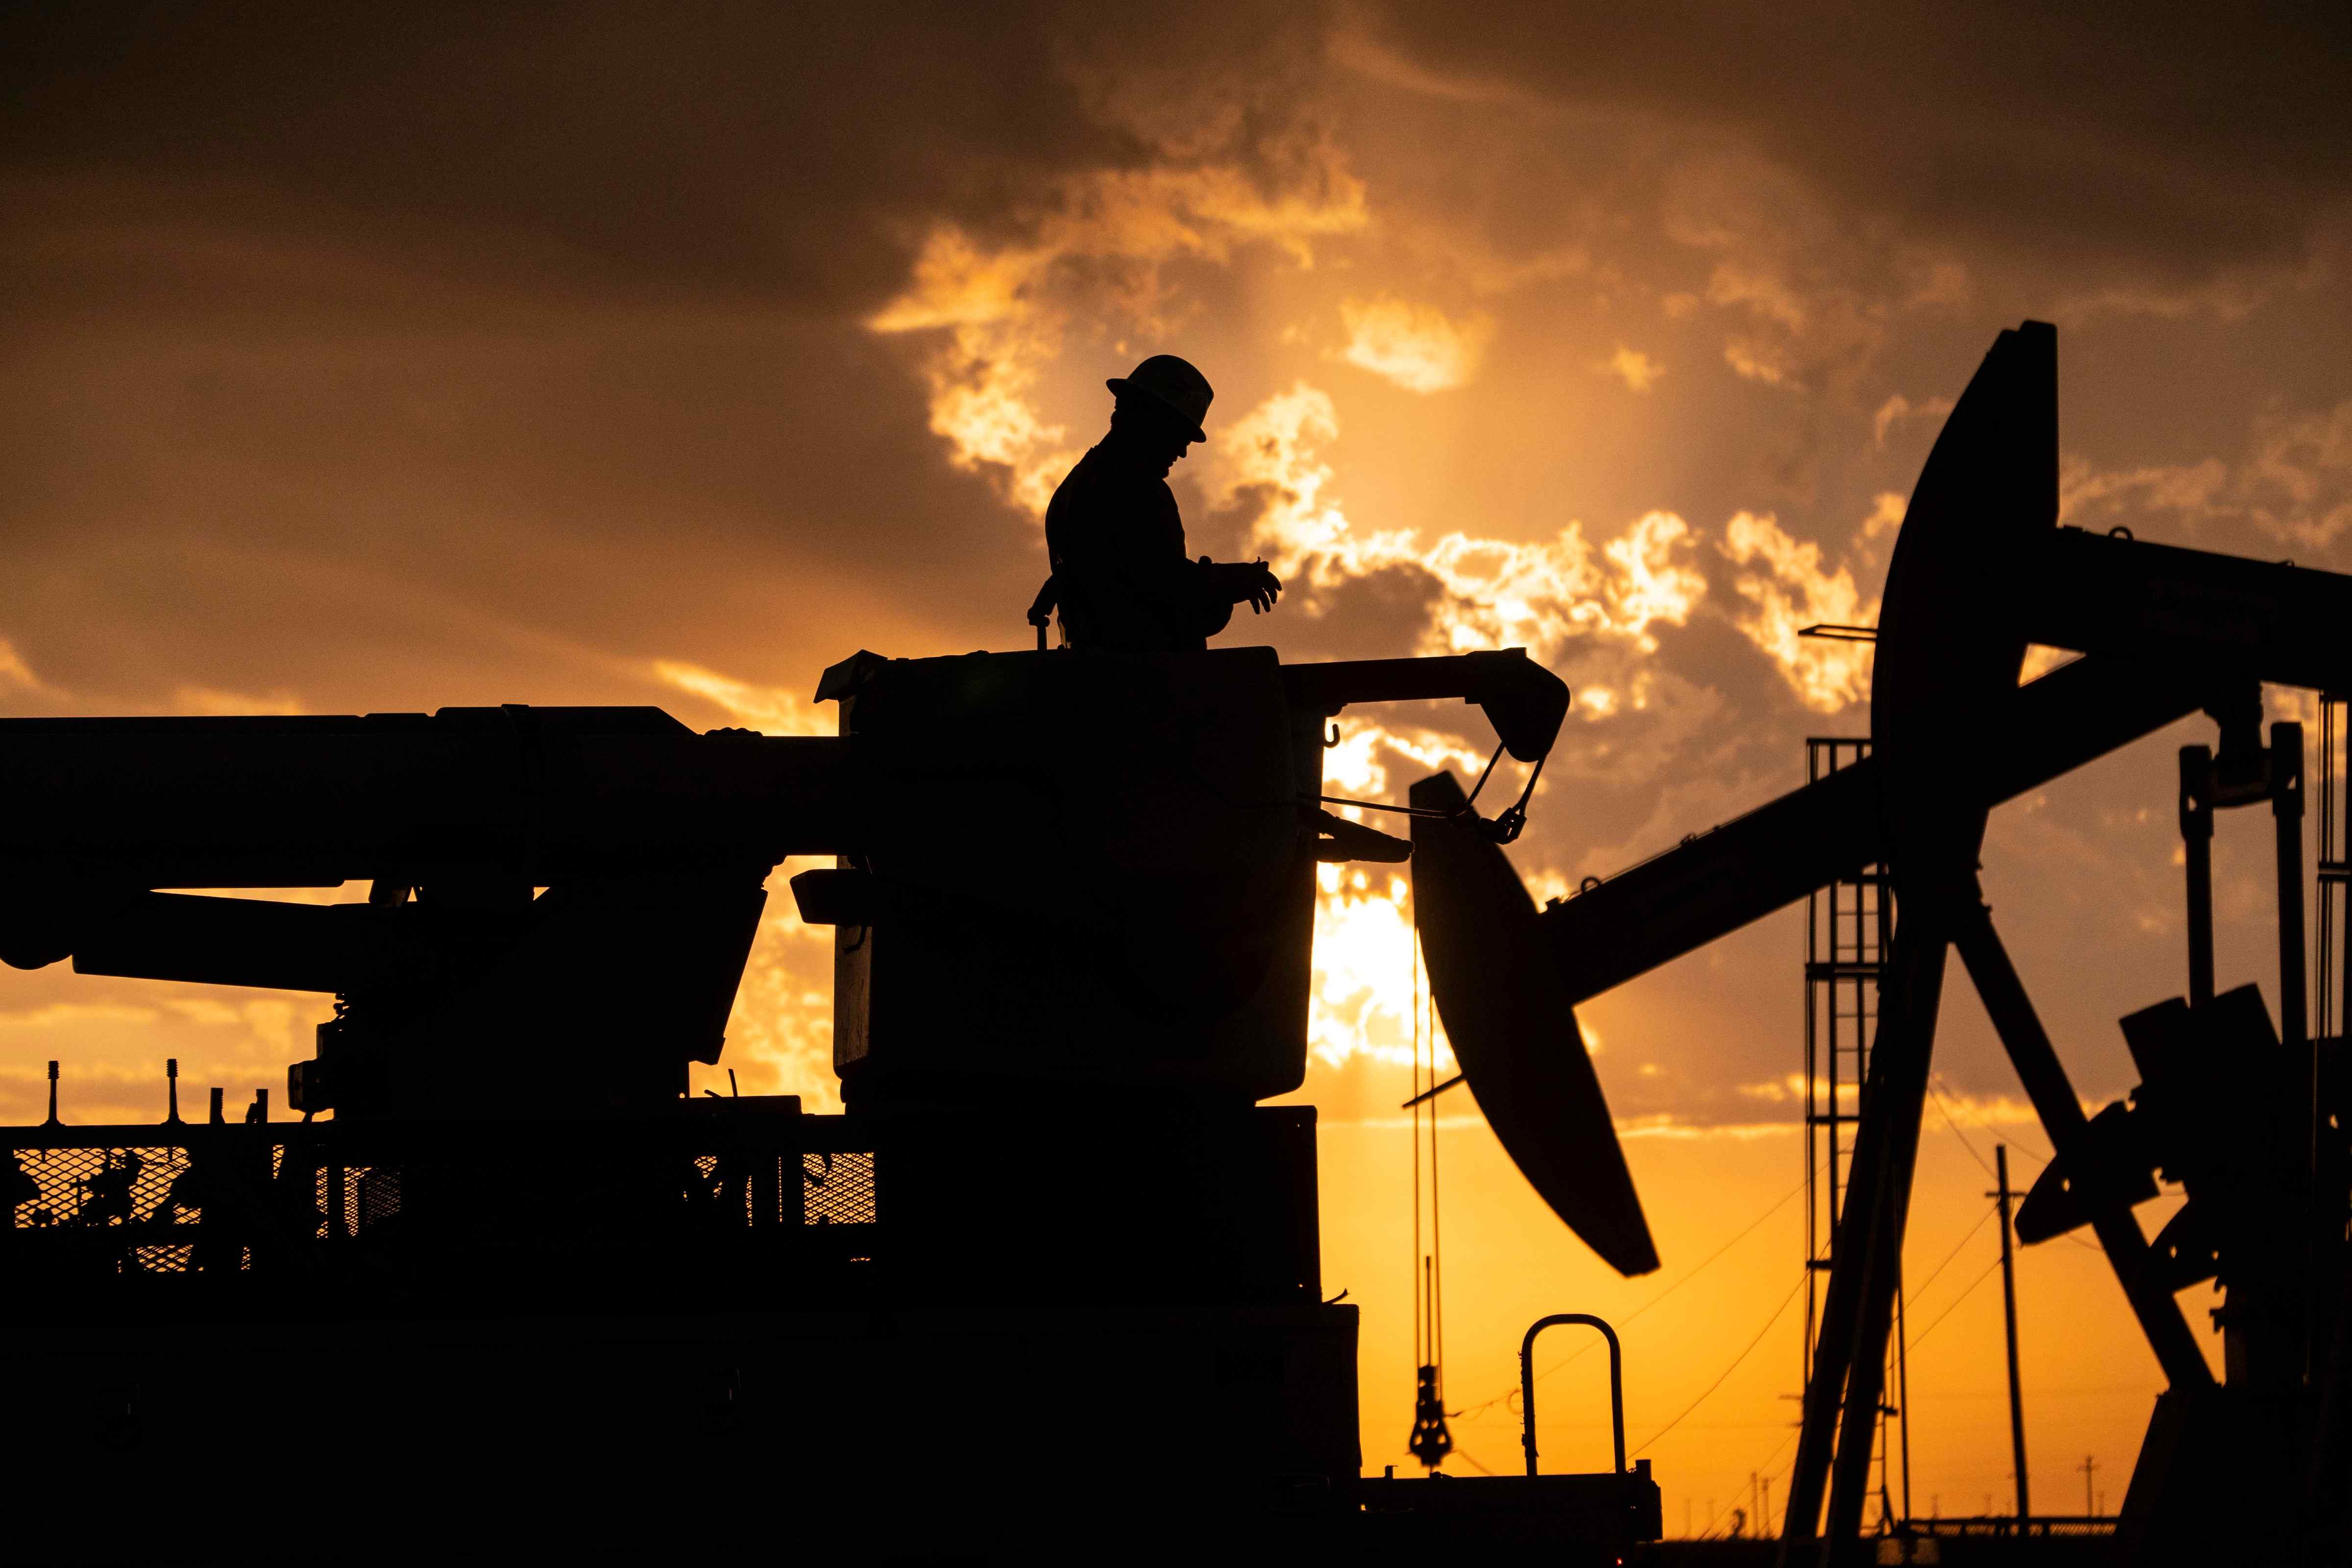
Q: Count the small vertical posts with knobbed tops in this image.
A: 2